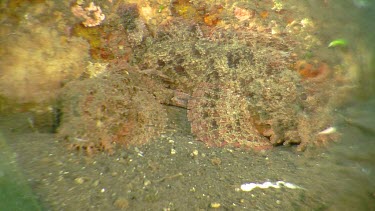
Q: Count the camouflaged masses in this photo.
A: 2